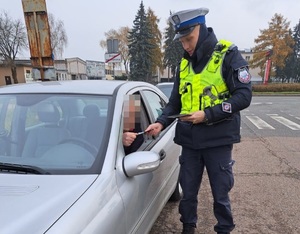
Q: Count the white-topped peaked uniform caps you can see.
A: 1